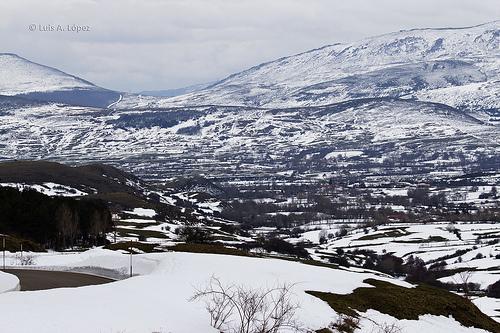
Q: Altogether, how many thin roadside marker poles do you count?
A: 3